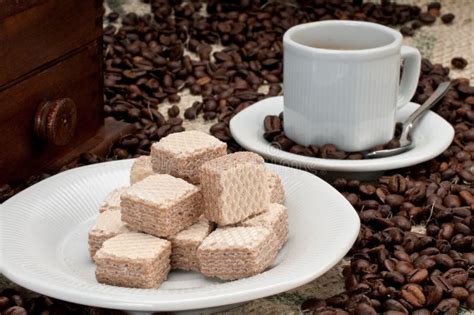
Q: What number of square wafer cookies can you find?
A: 11